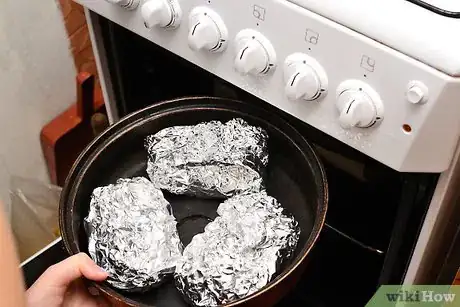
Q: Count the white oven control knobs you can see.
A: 6